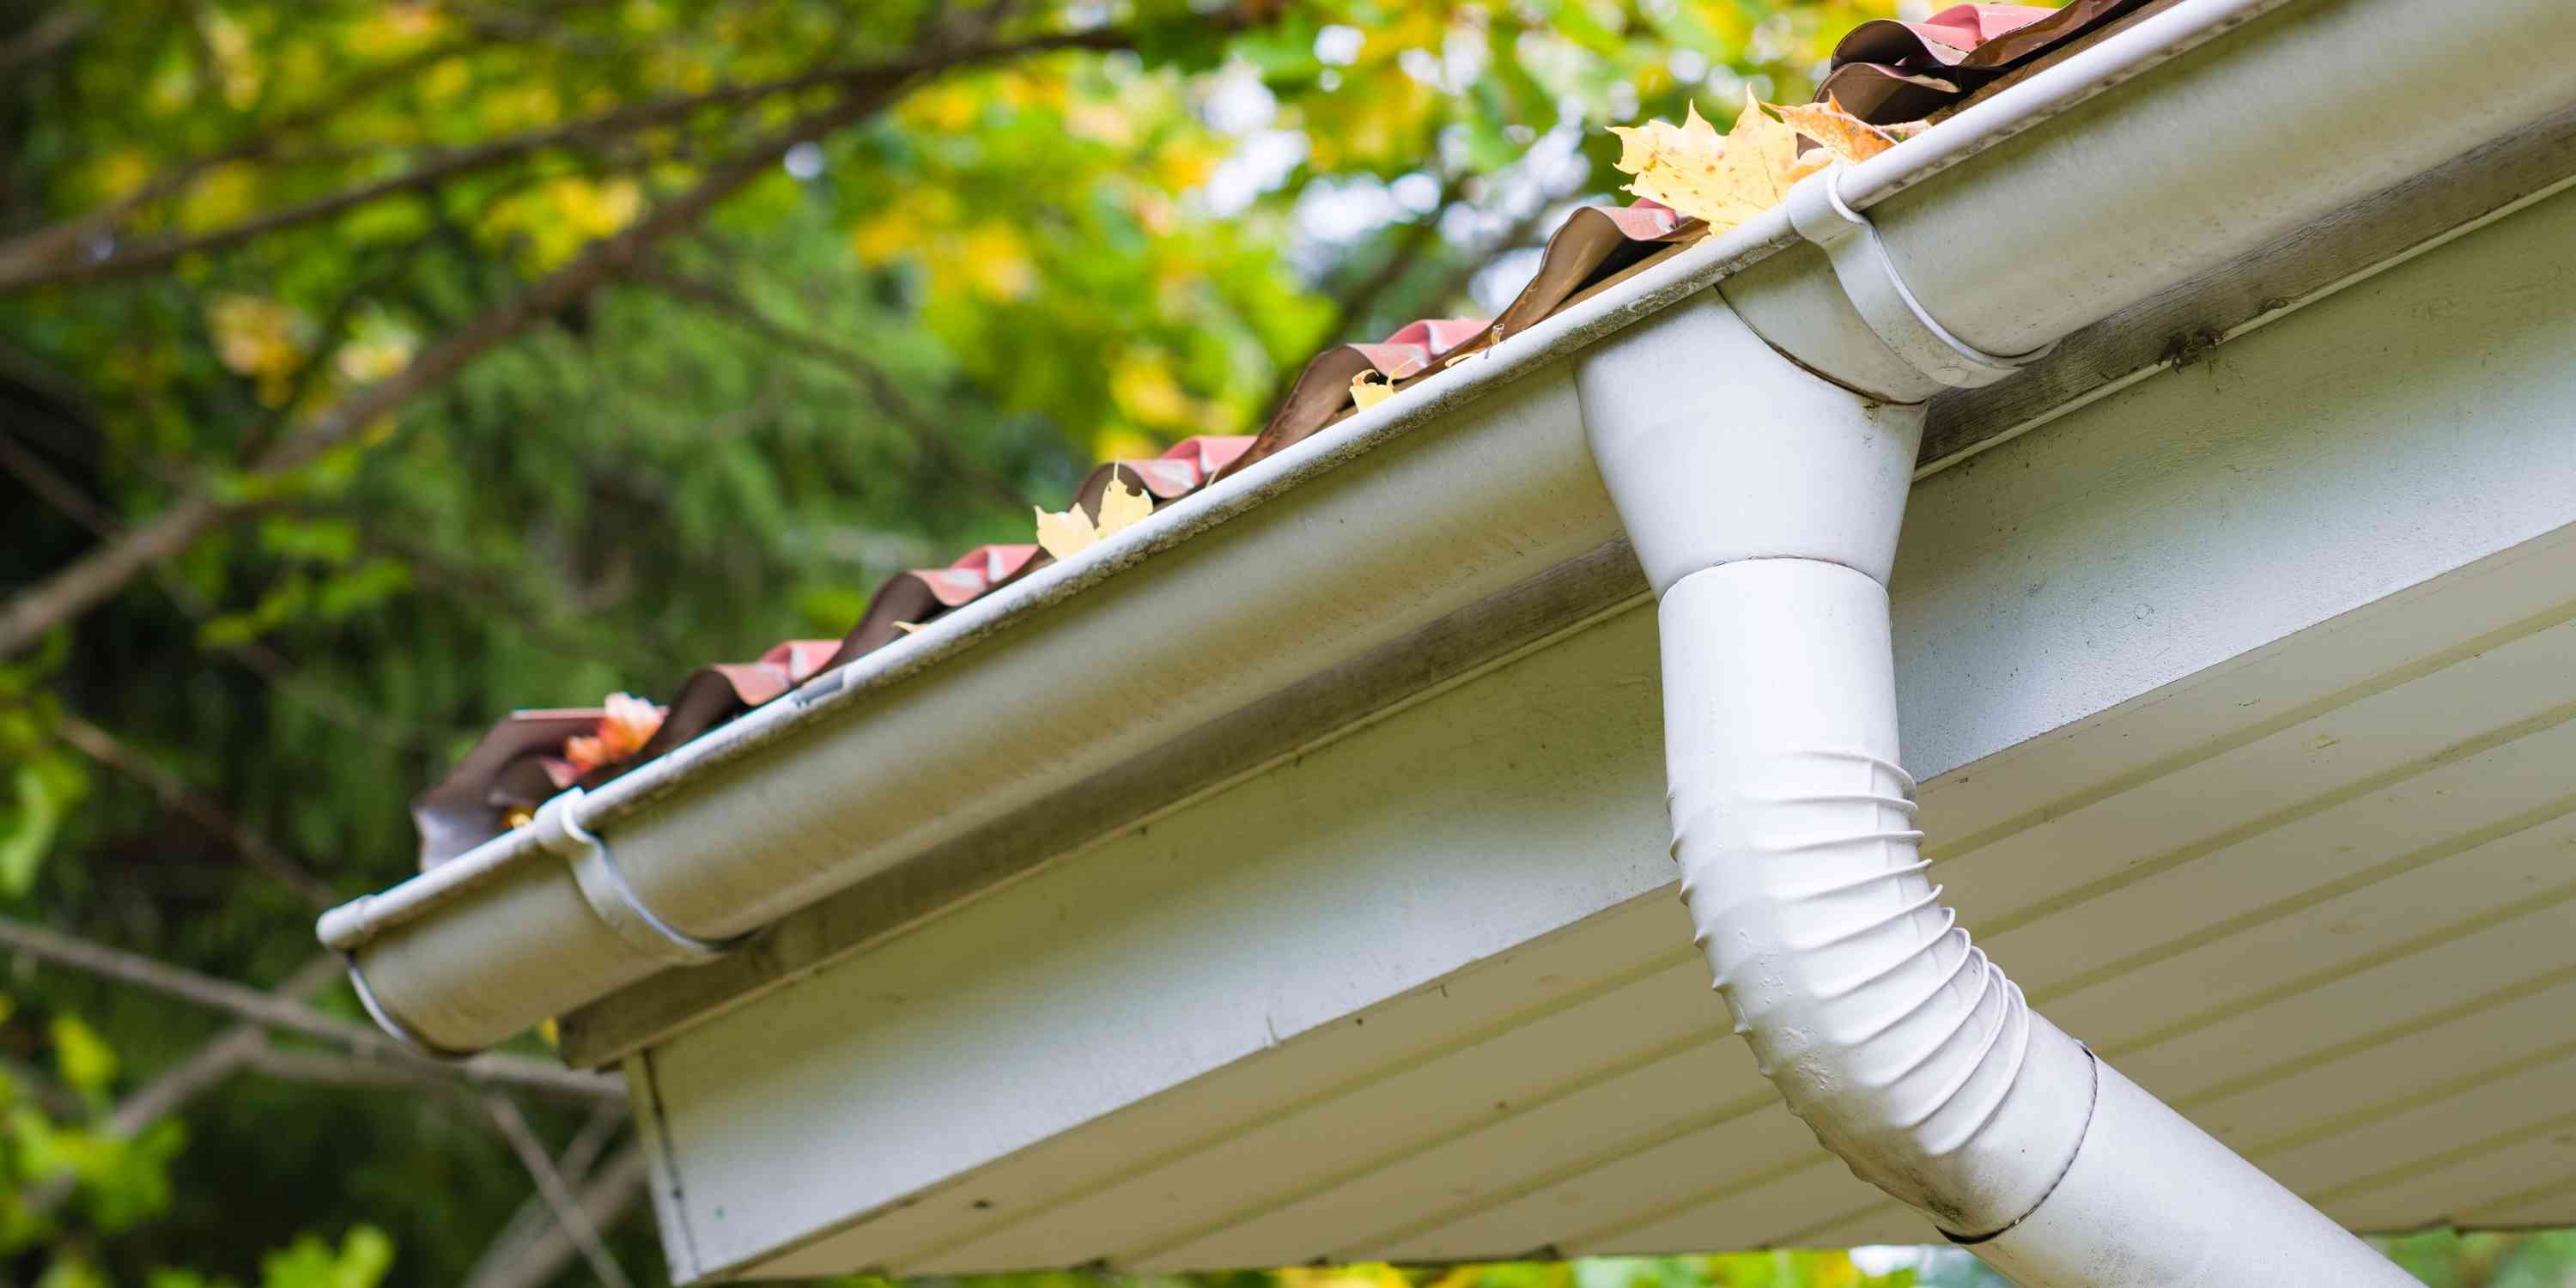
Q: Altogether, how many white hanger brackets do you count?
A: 2